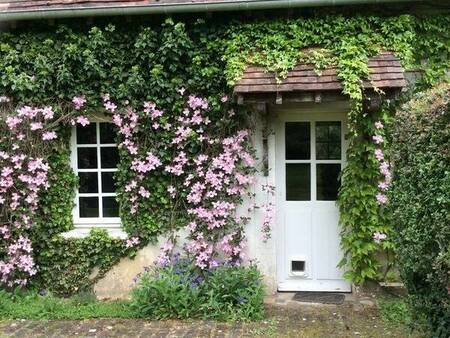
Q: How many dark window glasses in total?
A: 12